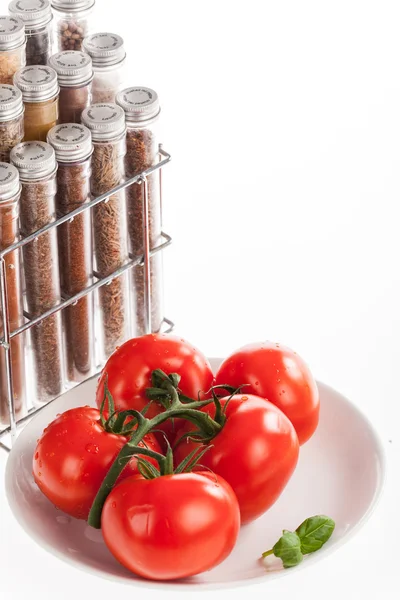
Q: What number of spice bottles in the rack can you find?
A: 12